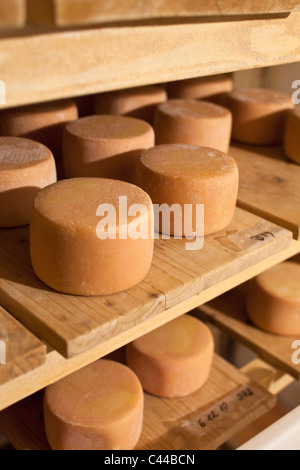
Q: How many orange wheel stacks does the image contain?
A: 13